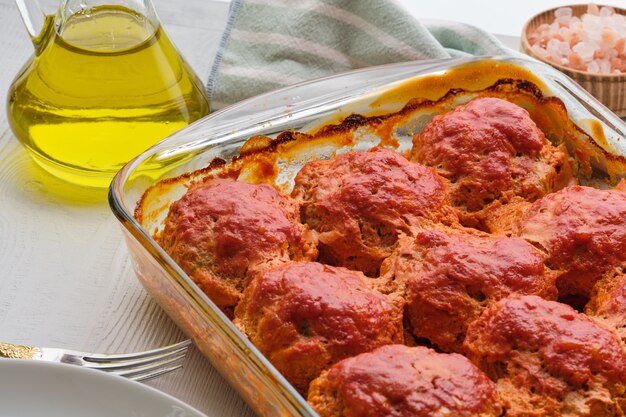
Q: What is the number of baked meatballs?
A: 9